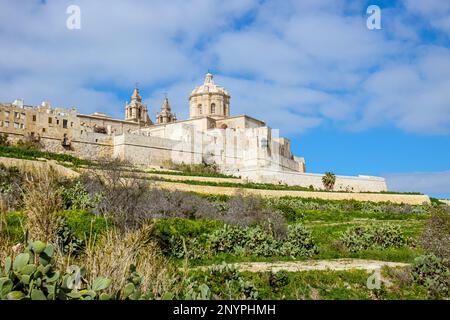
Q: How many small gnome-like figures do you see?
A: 0